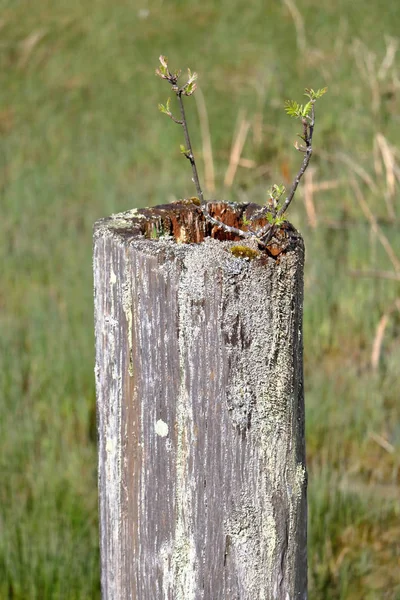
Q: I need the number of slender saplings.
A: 2